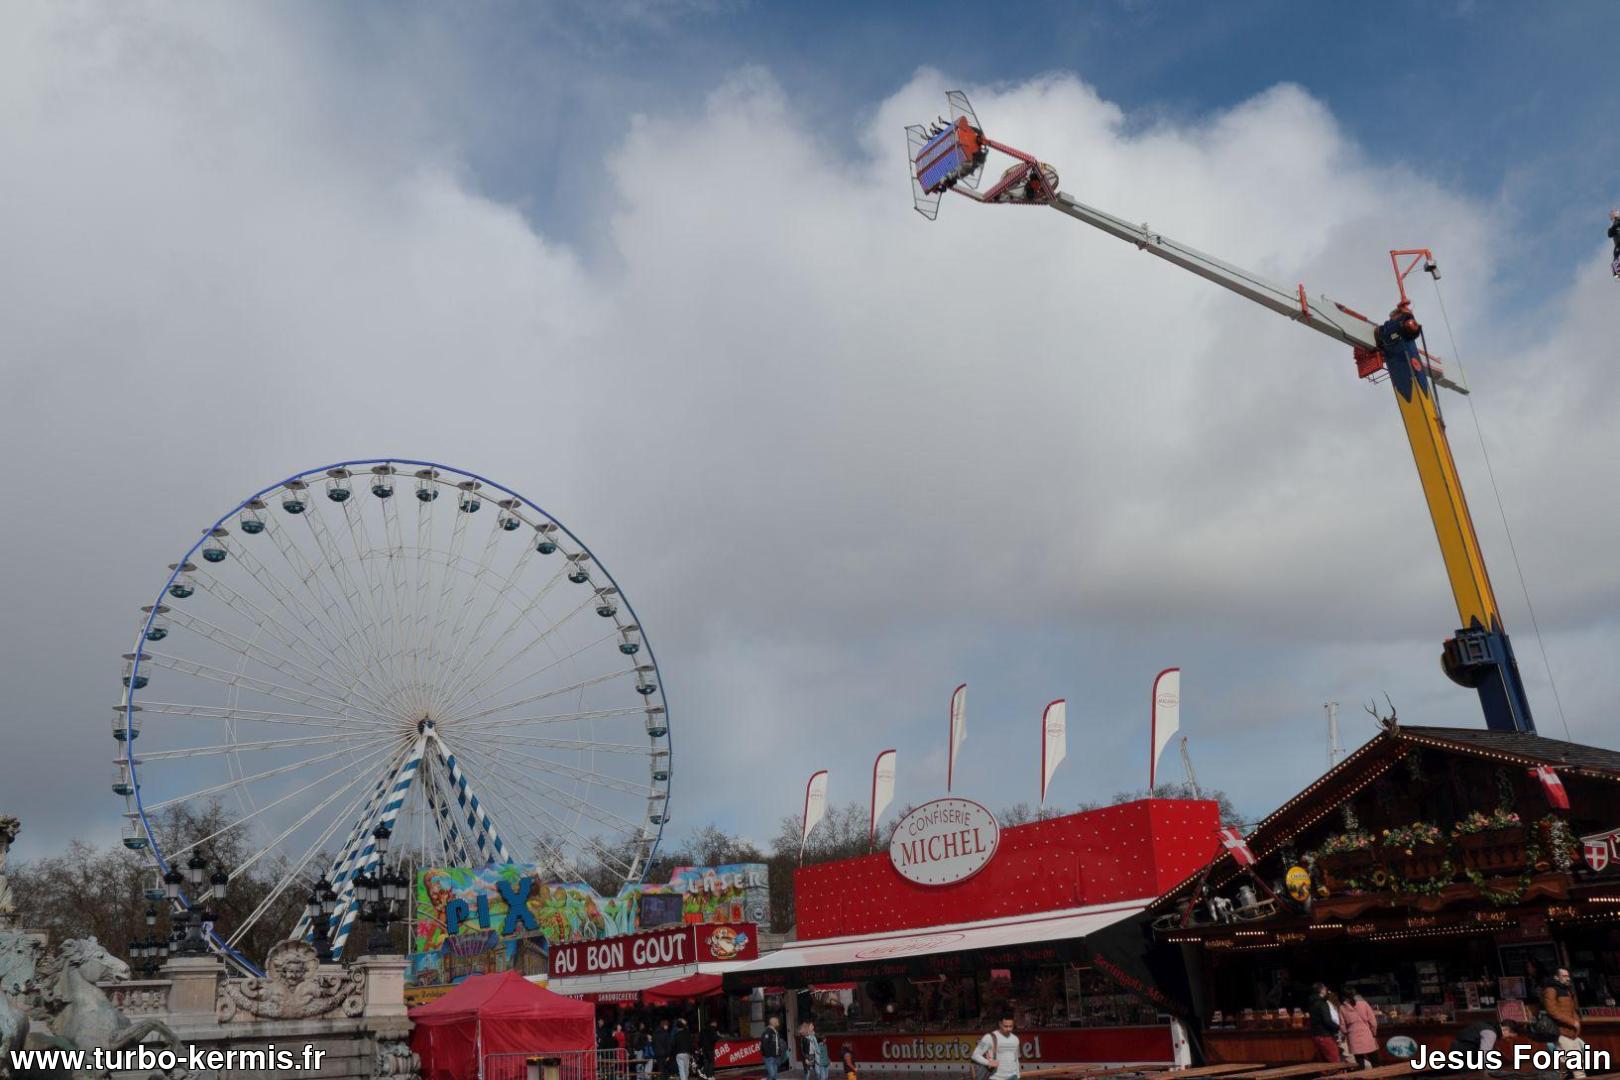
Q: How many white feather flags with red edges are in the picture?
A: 5